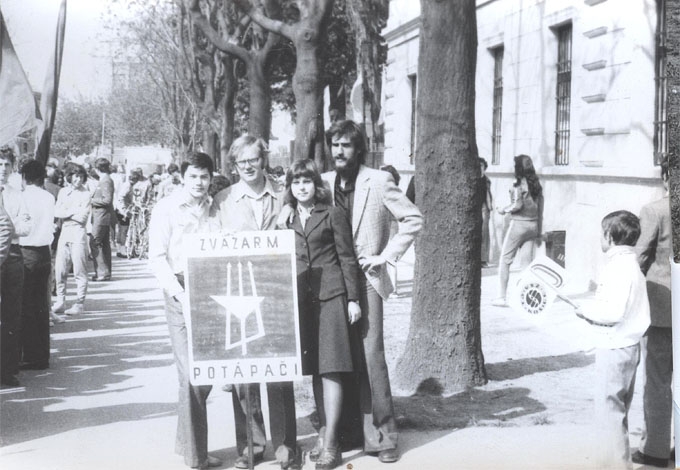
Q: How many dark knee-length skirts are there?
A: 1